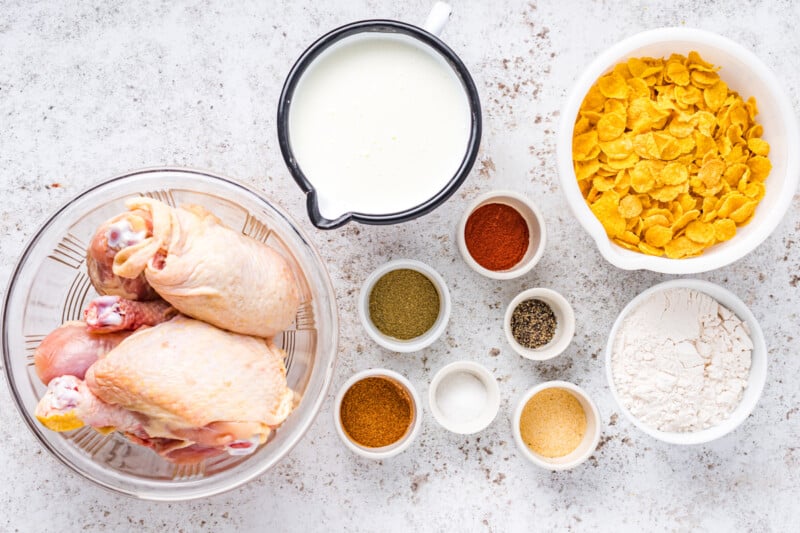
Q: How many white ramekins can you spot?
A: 6